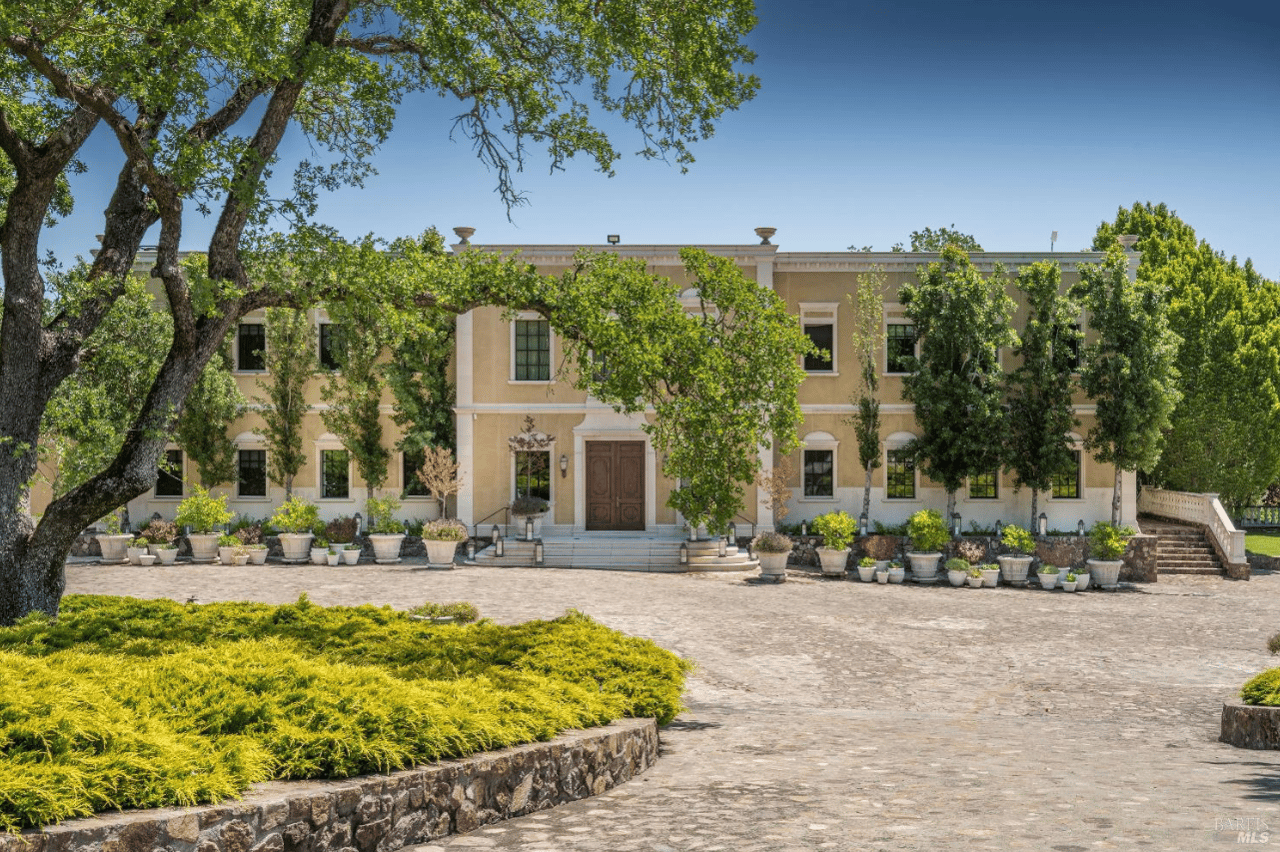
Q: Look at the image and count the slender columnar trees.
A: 8